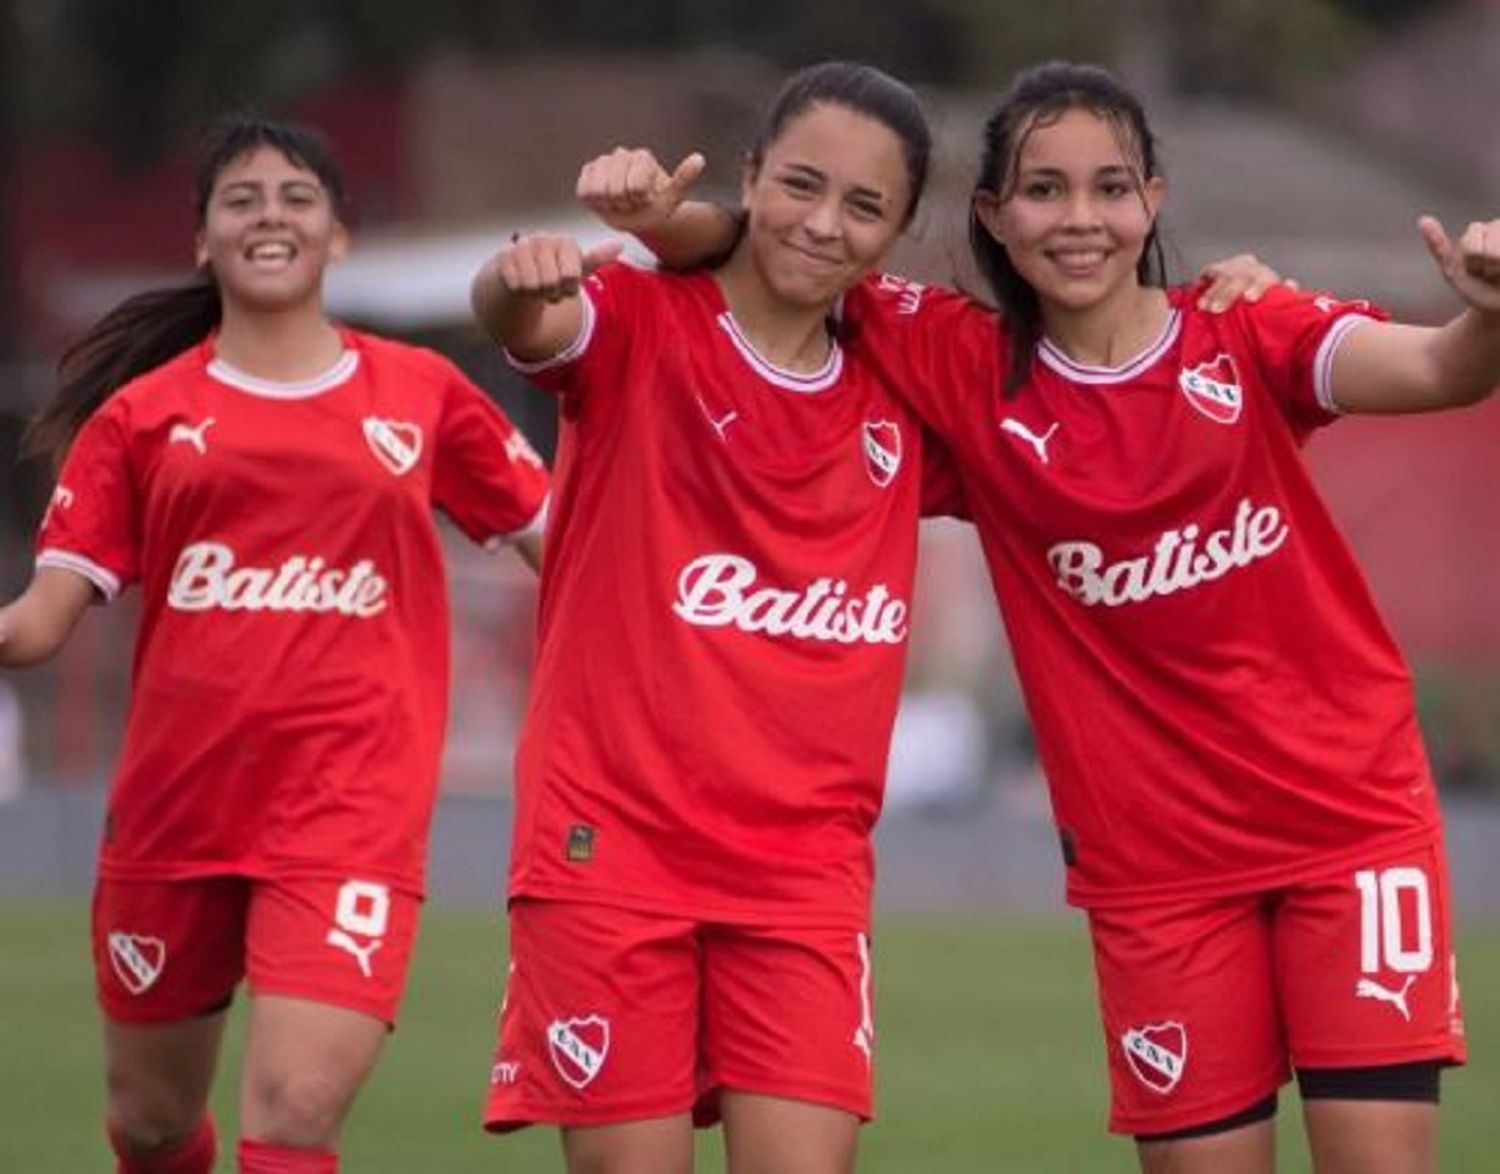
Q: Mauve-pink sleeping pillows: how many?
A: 0